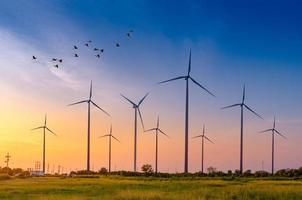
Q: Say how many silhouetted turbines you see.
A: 9